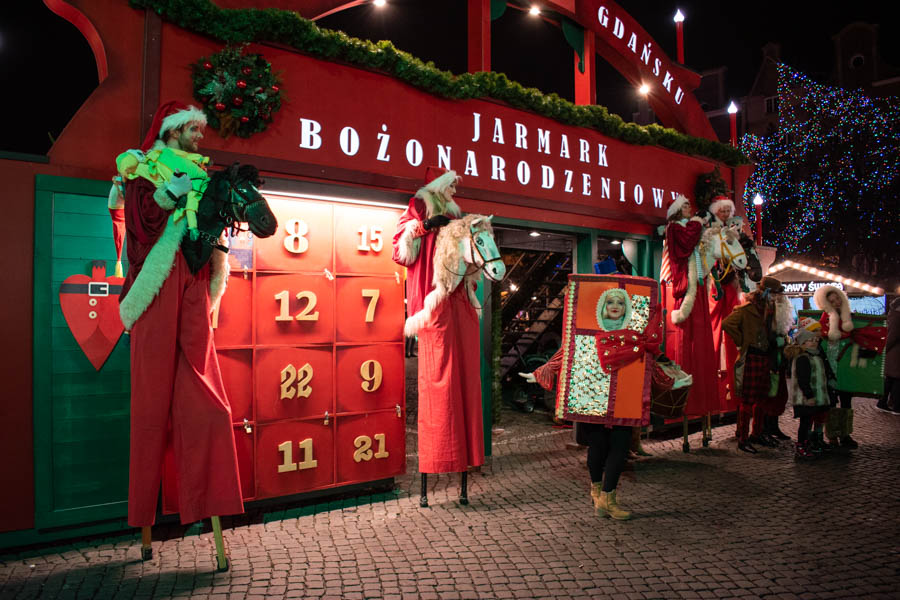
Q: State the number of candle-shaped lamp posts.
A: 3